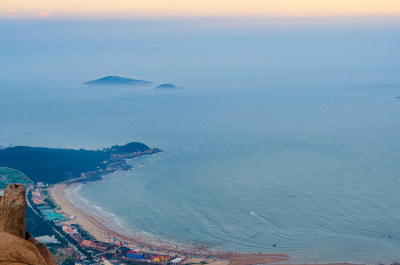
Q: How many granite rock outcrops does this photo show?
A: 1